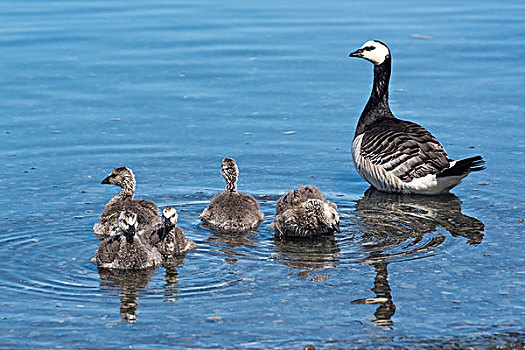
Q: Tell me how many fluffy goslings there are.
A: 5